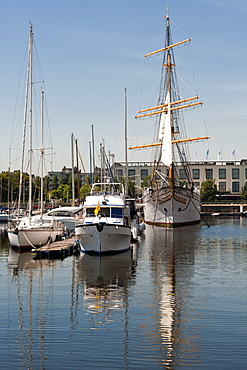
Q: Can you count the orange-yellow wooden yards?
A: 4